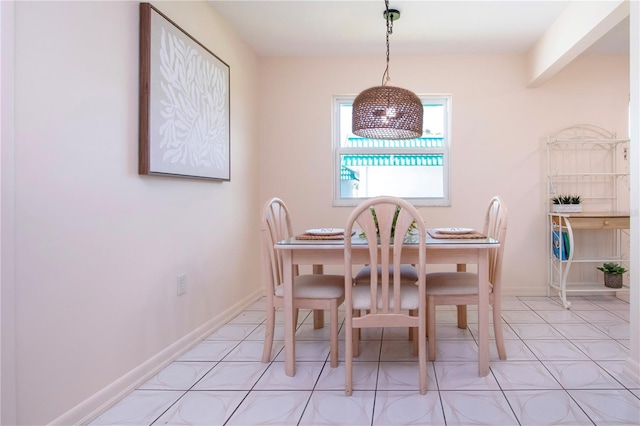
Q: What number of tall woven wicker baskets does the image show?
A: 0